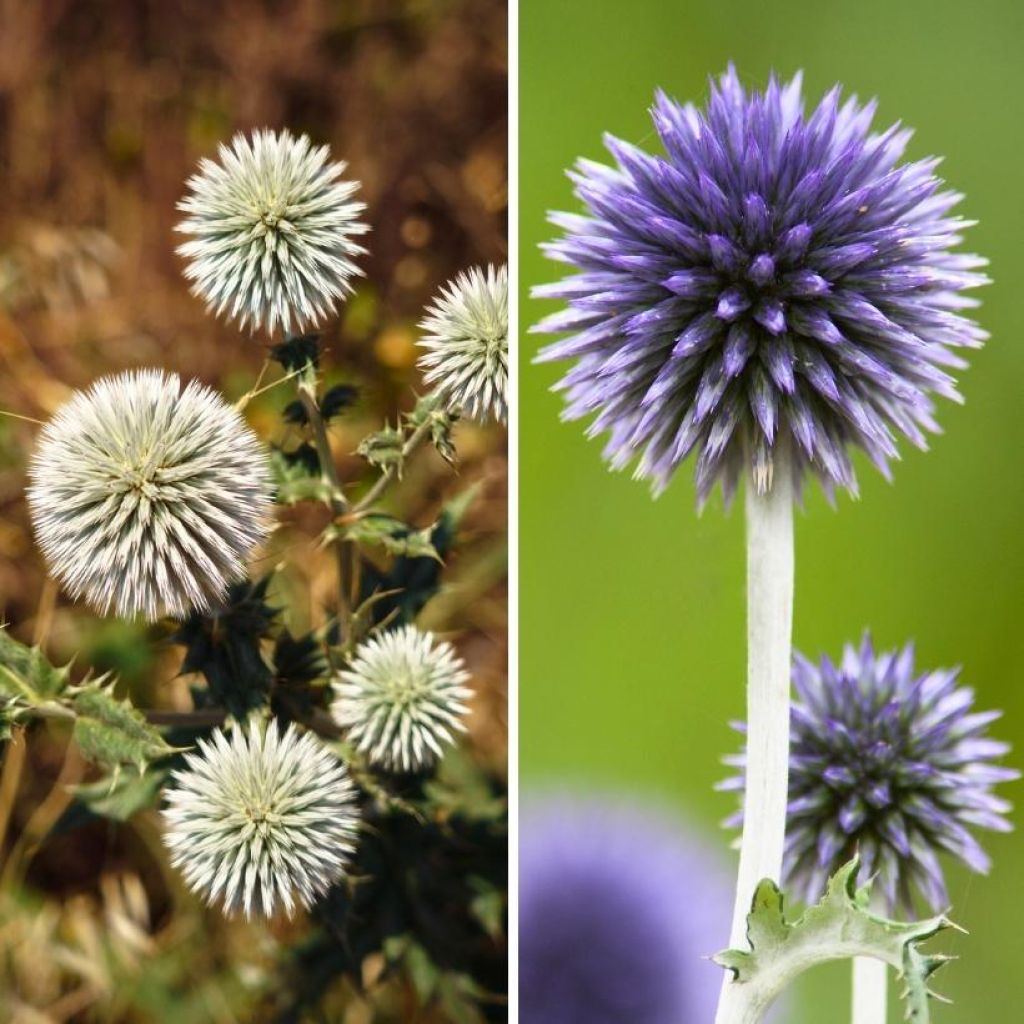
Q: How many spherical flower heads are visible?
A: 8